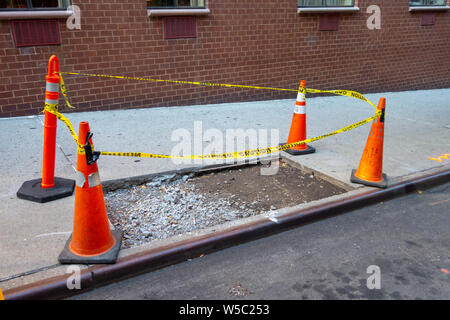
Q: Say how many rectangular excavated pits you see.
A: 1